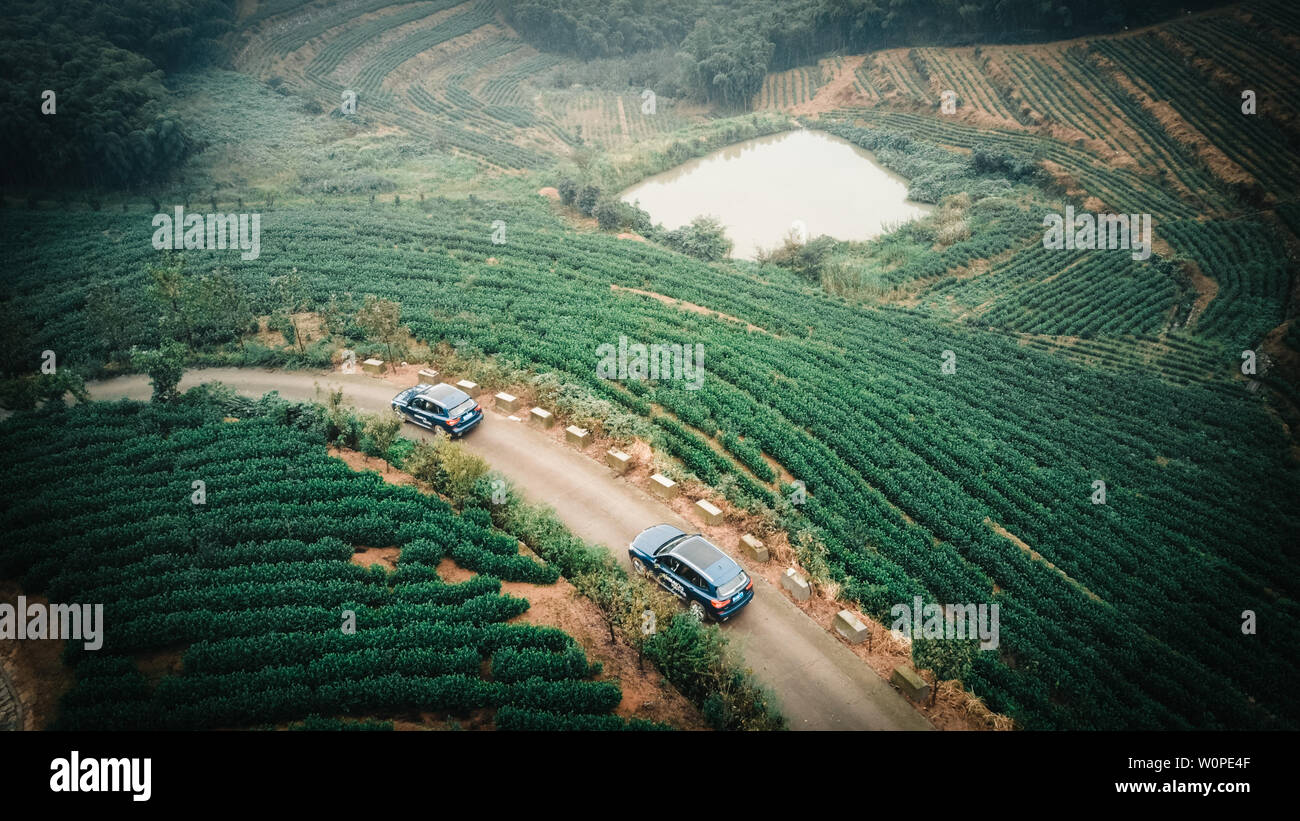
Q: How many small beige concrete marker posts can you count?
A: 13